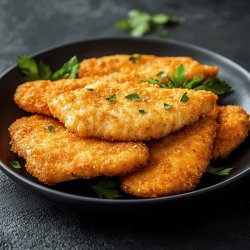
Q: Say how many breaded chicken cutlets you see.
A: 6